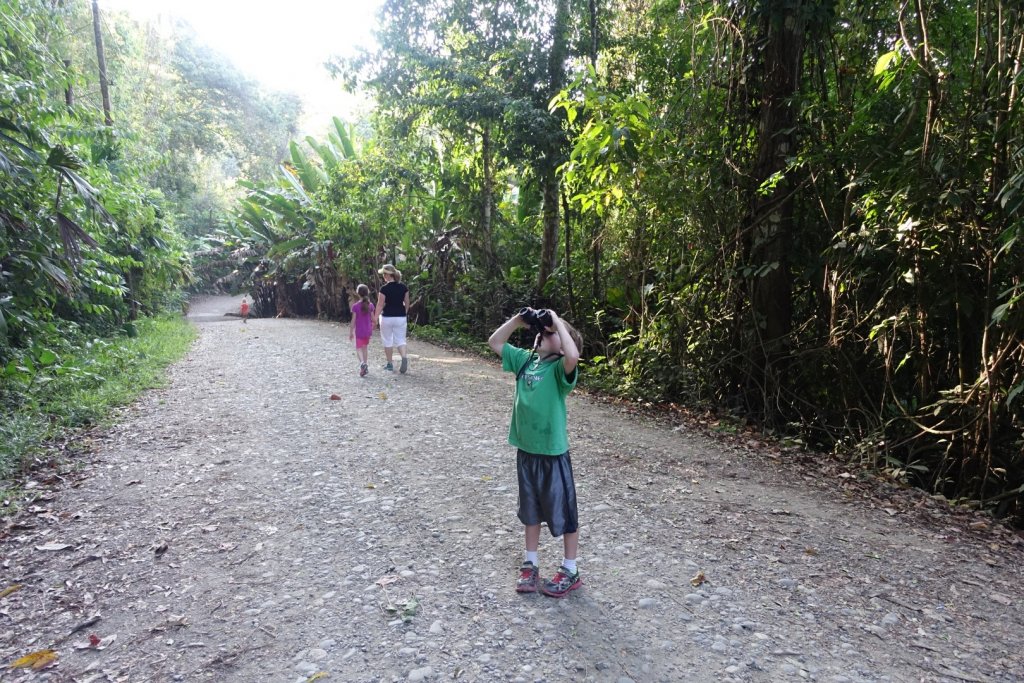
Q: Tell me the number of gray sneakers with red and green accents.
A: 2